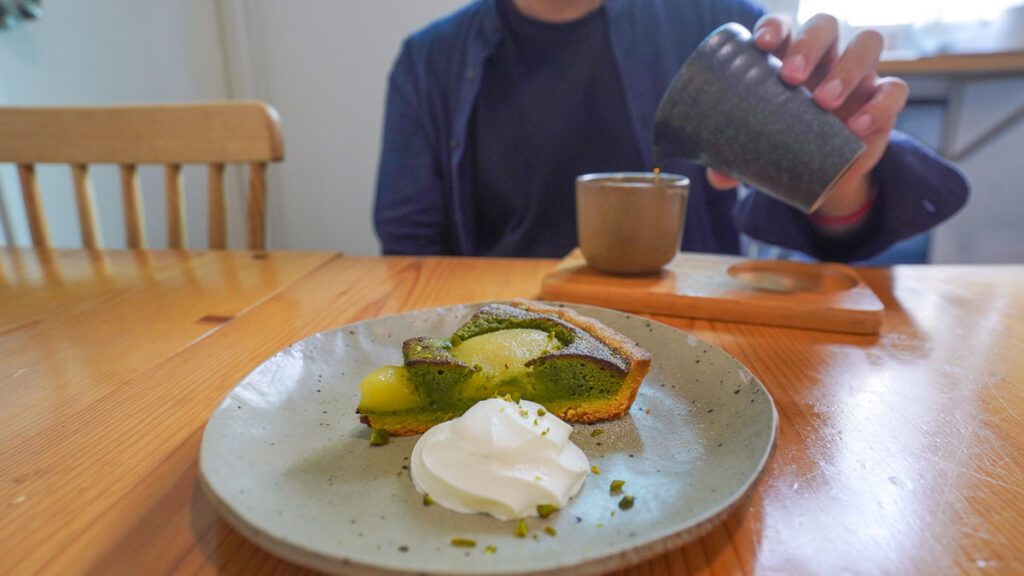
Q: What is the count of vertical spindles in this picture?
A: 6